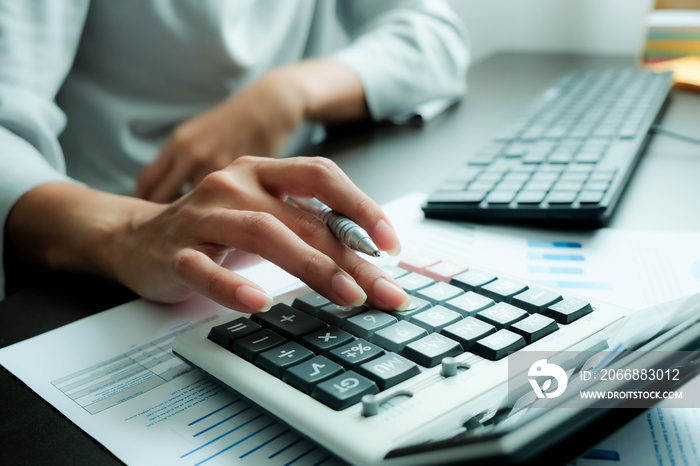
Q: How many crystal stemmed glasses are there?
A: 0